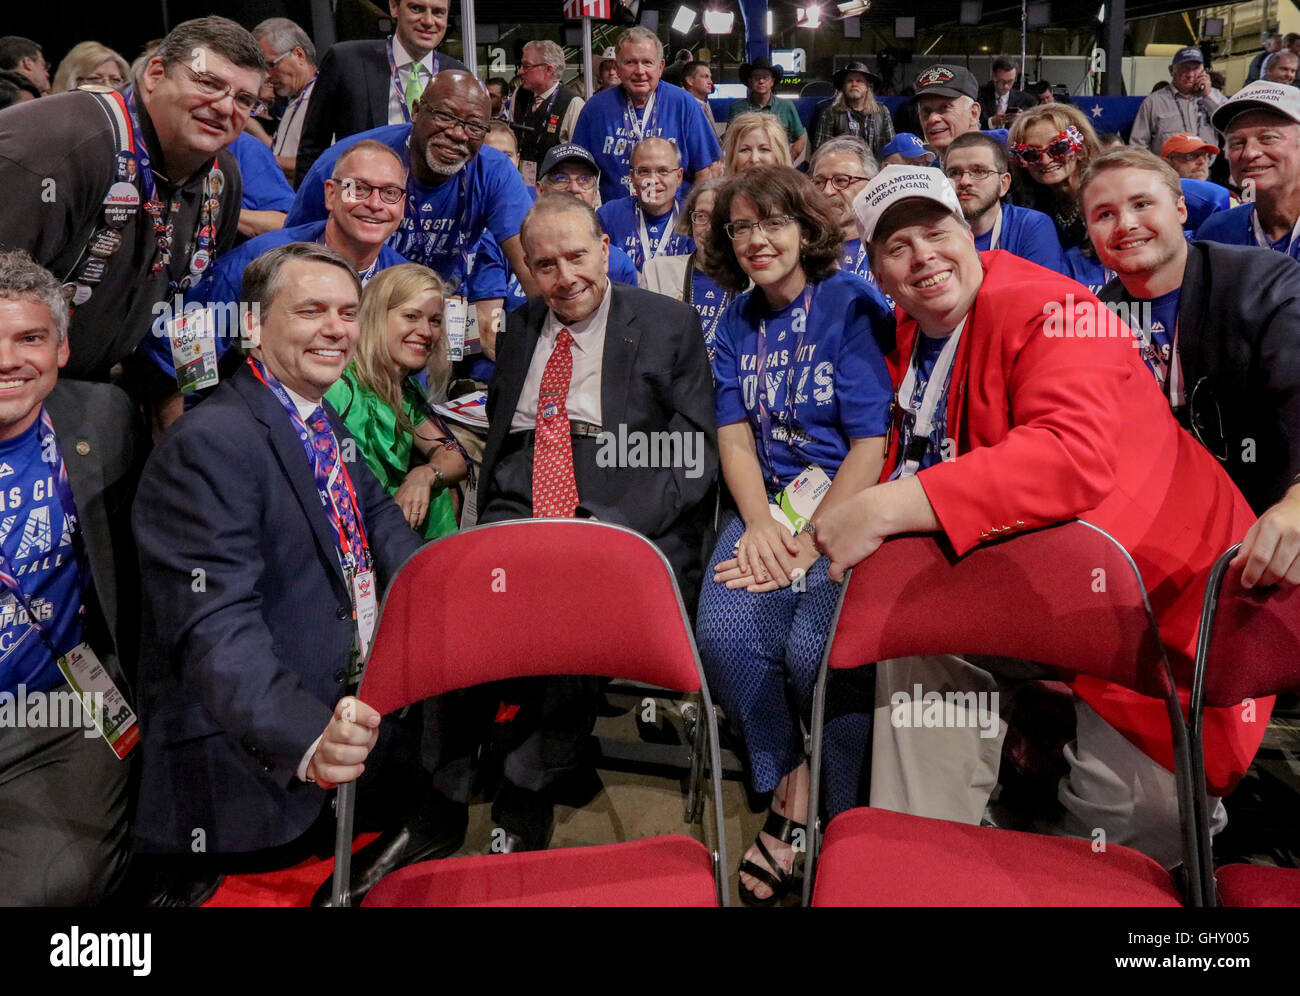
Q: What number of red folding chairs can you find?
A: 3